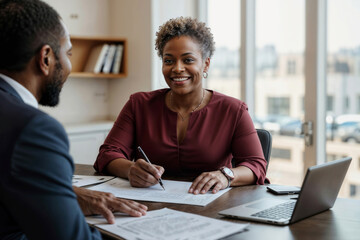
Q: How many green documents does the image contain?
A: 0